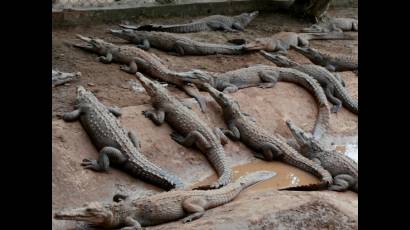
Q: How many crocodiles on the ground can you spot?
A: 14